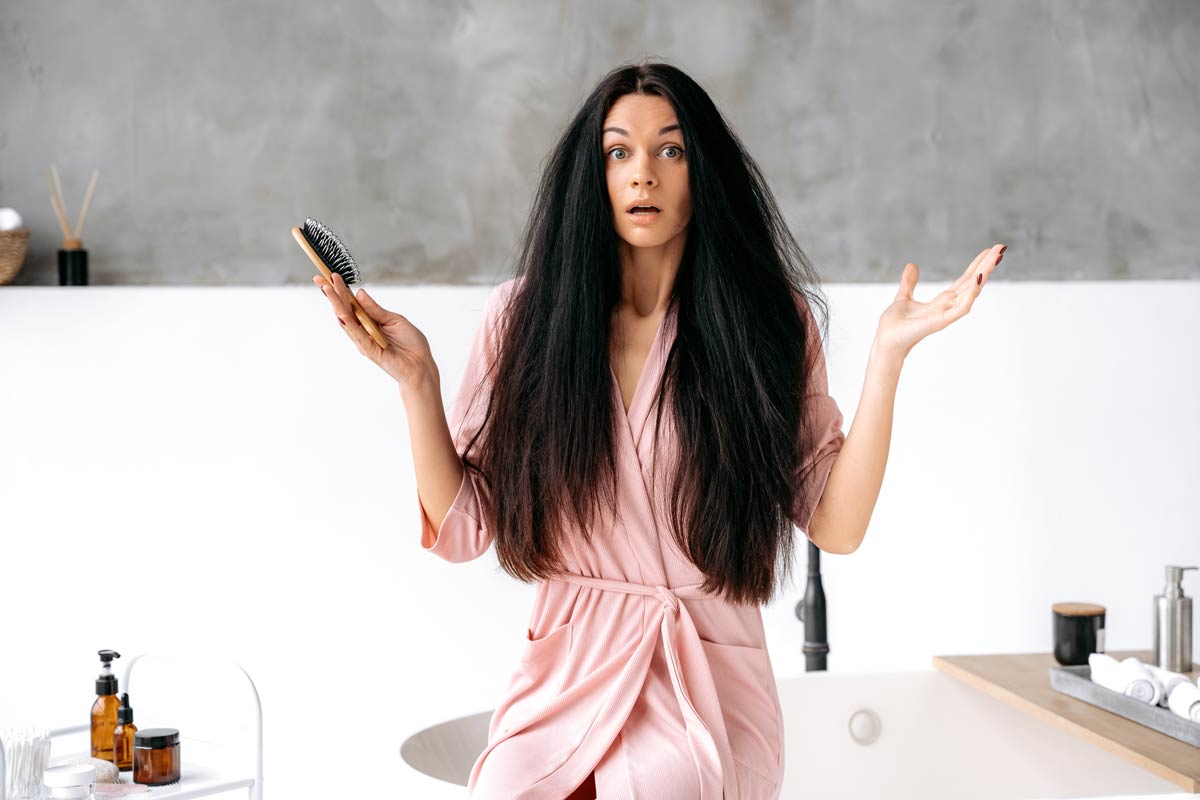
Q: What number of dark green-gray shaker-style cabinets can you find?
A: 0